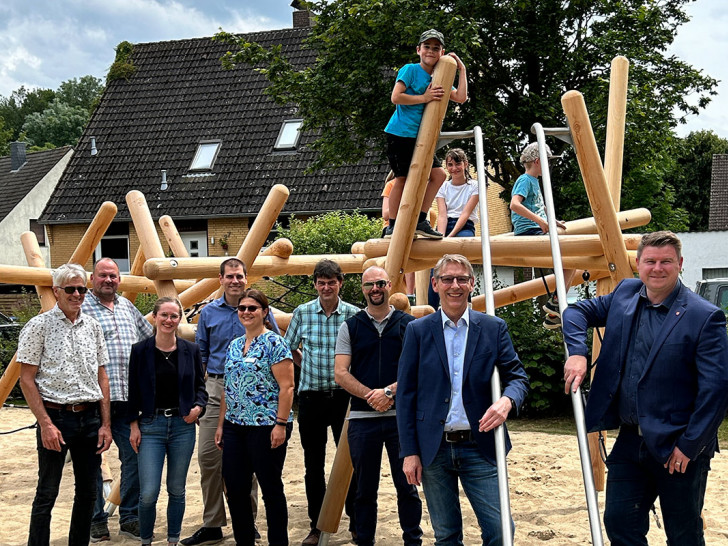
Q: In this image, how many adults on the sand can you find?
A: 9